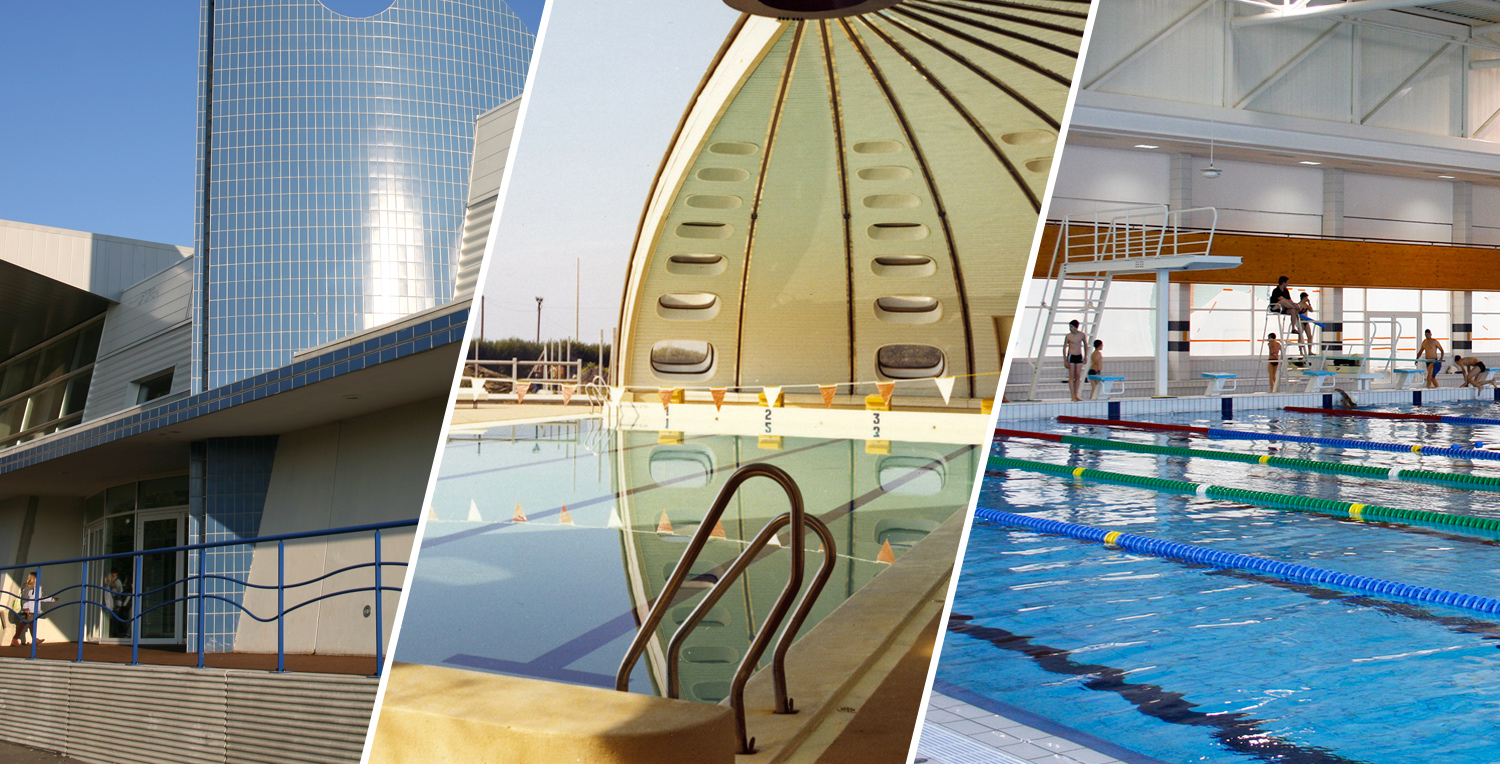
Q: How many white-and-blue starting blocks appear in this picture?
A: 5